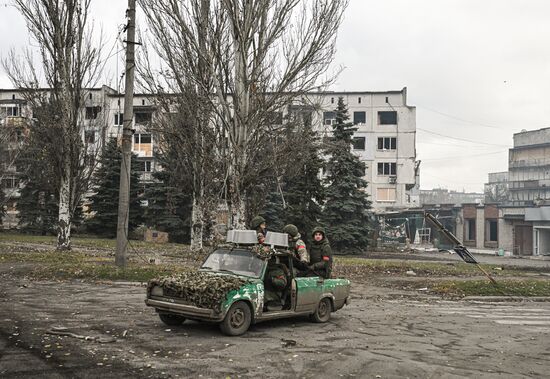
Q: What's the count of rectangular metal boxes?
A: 2